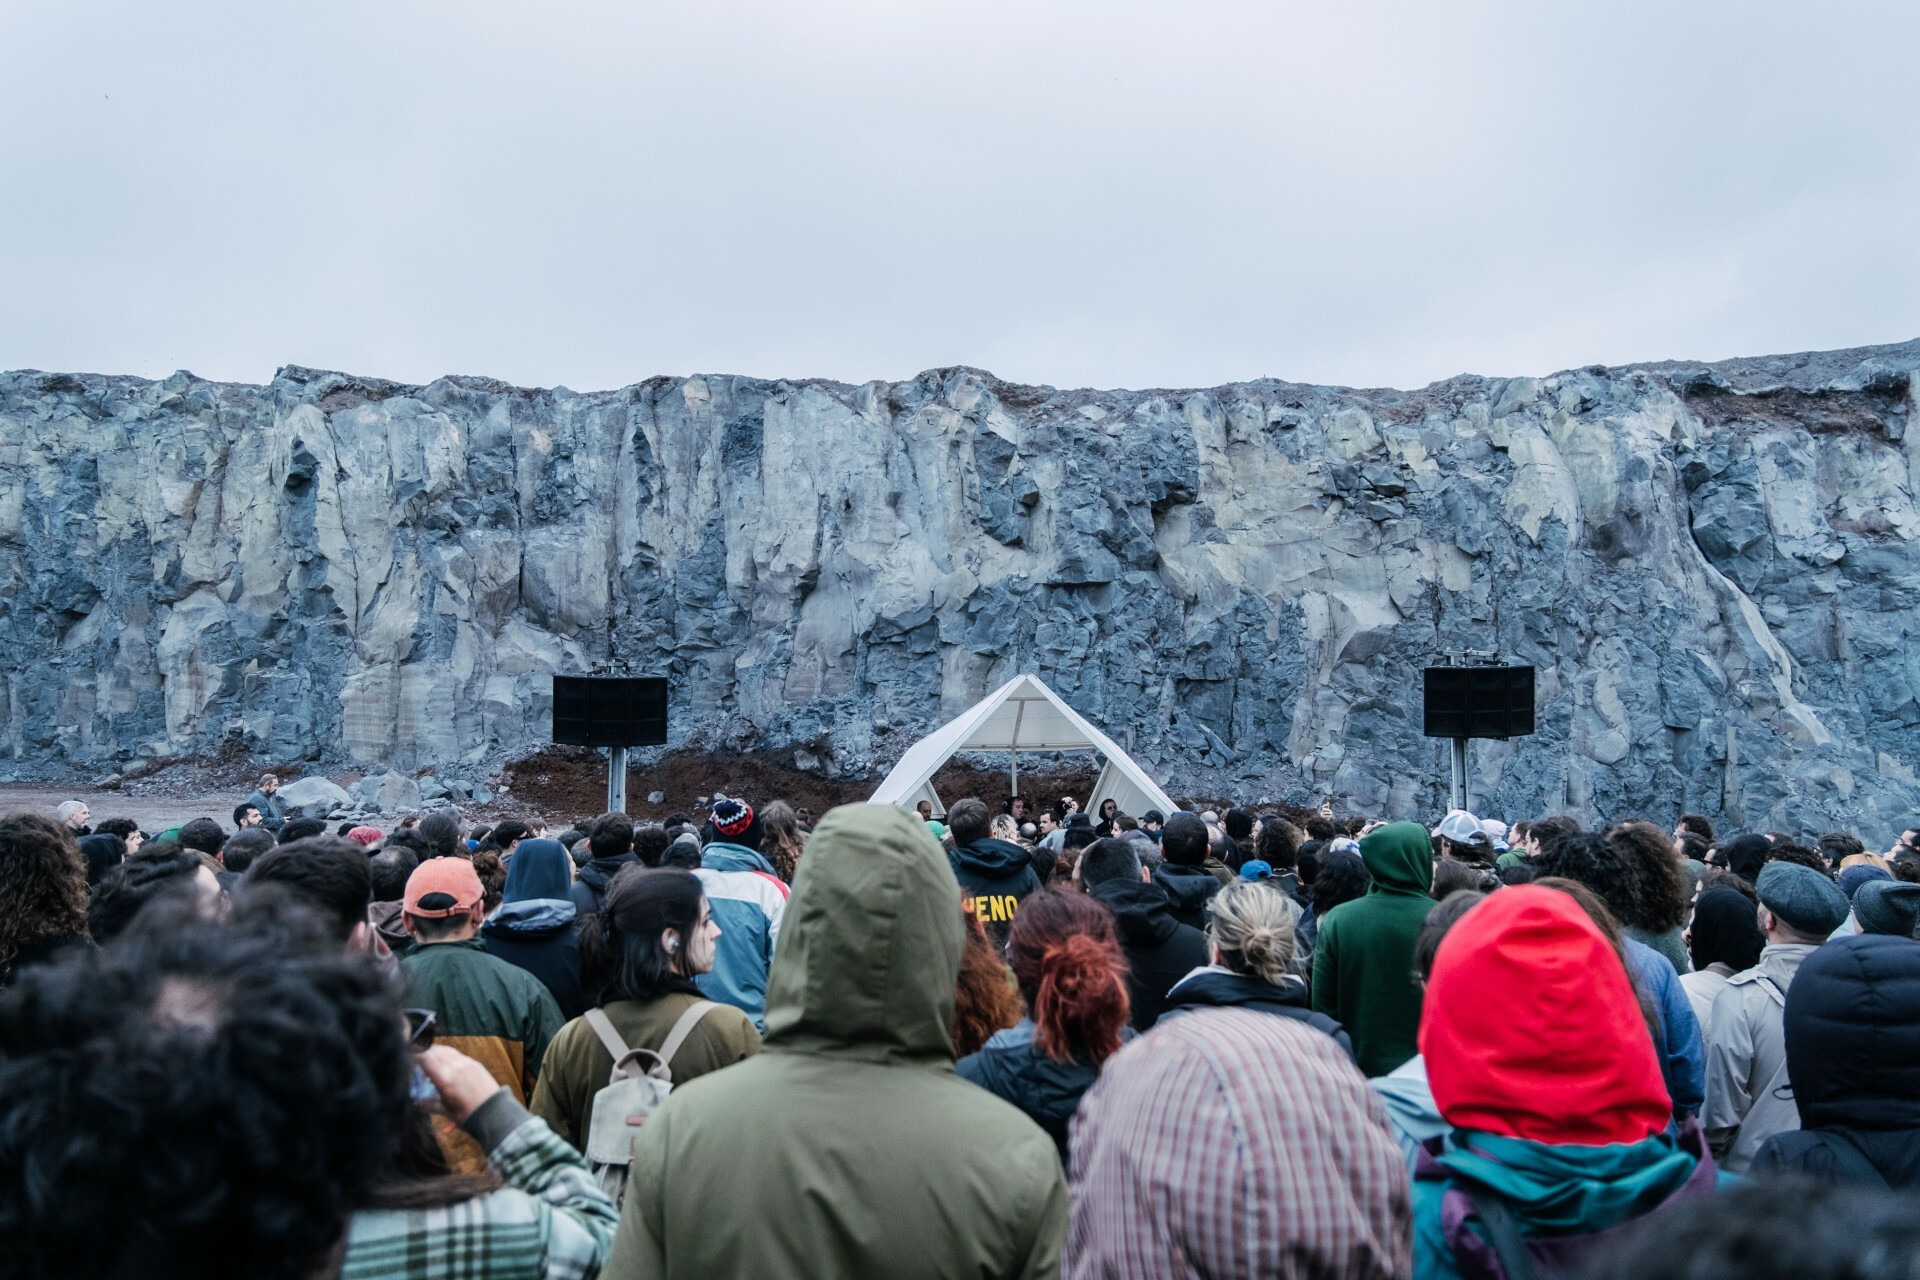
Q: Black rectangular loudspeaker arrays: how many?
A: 2